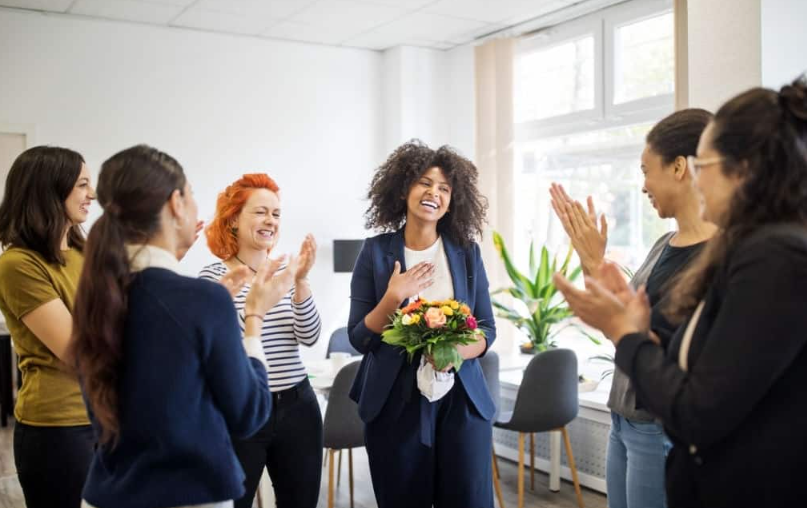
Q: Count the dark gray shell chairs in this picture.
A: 4